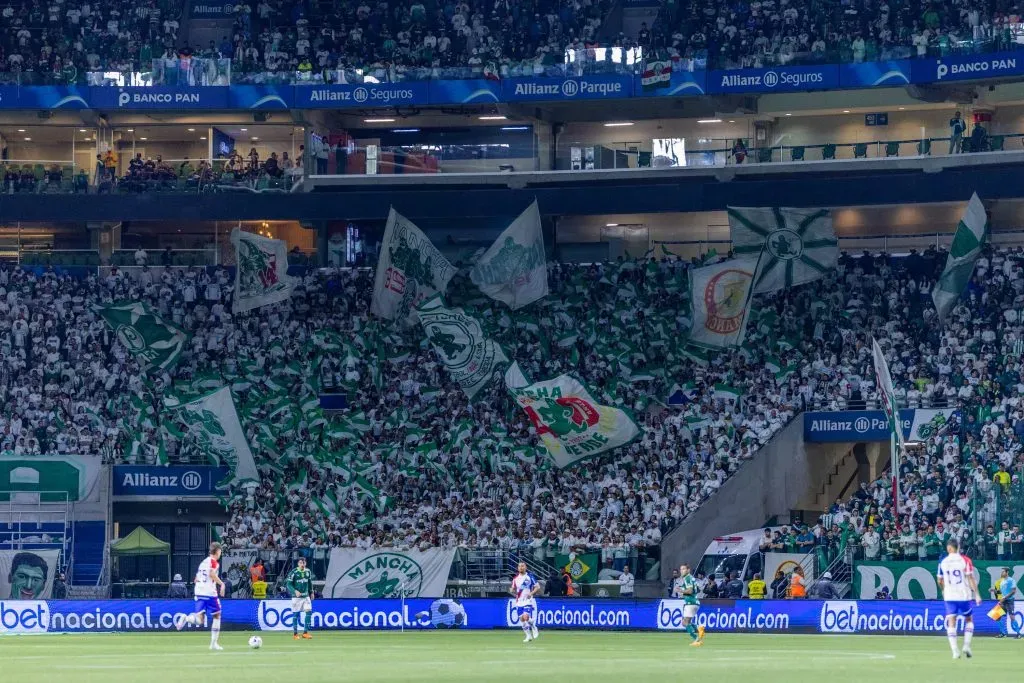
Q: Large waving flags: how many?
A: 11